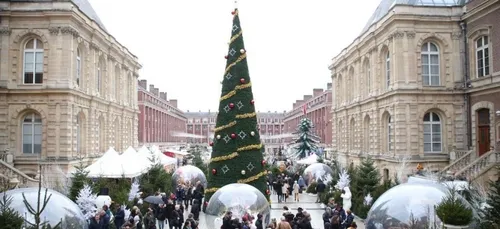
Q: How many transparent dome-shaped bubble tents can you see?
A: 5